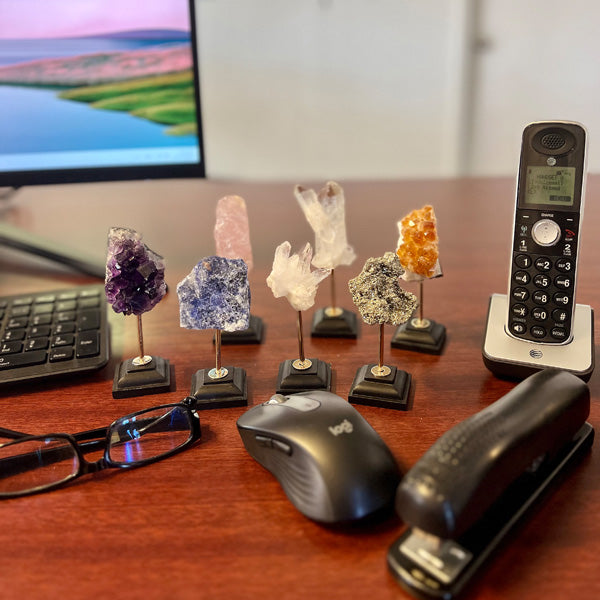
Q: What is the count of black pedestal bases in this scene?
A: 7